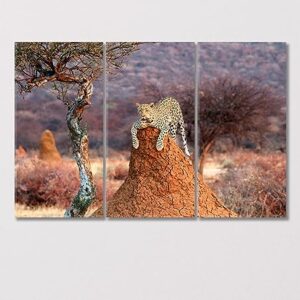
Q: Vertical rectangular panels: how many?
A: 3